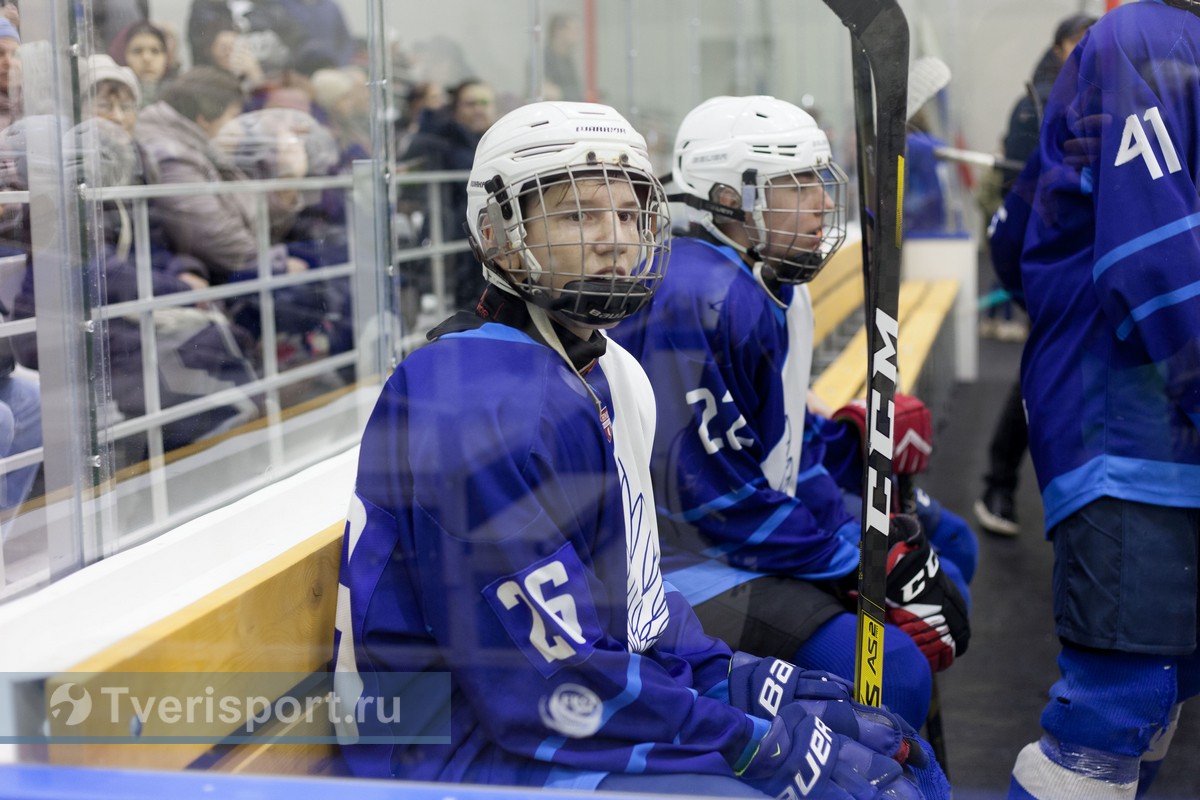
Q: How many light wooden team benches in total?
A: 1